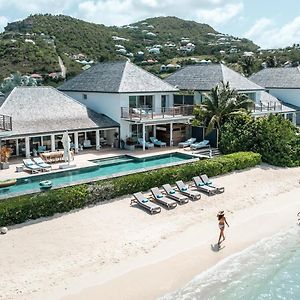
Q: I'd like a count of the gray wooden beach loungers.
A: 6